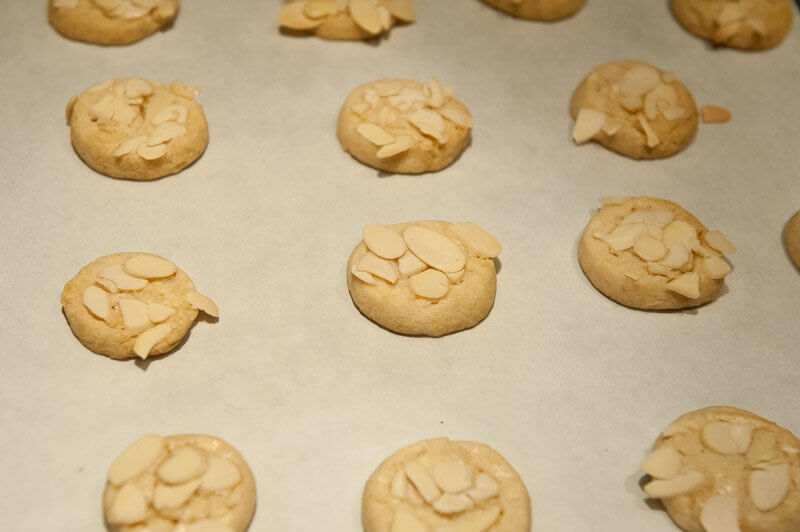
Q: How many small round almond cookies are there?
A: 14